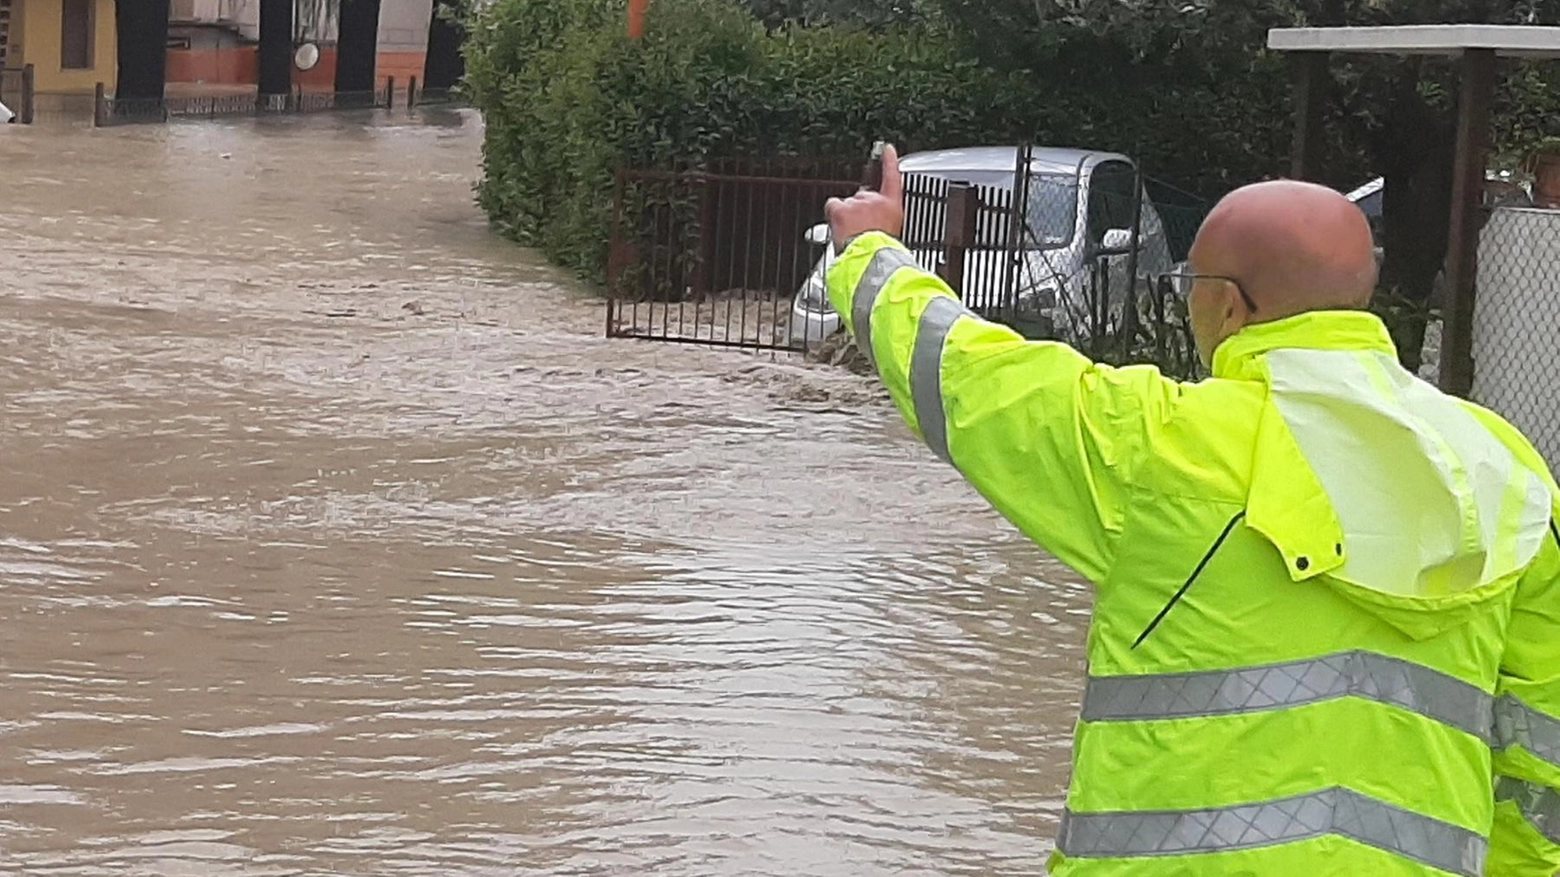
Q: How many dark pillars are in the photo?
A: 4